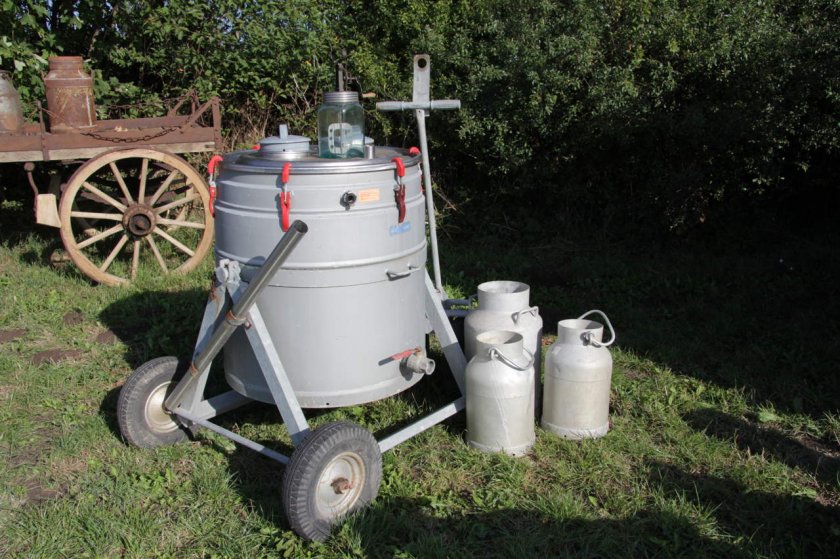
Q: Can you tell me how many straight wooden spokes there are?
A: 12